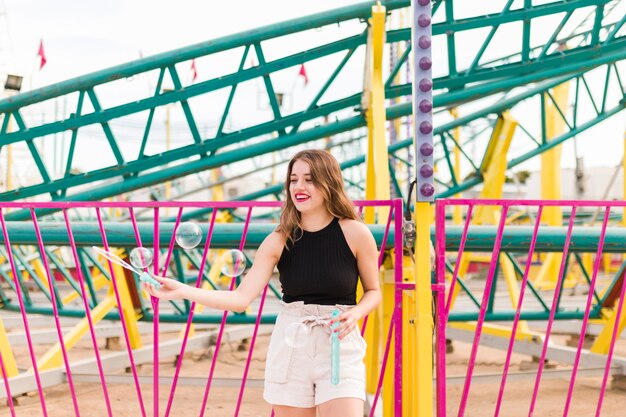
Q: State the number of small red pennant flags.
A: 3